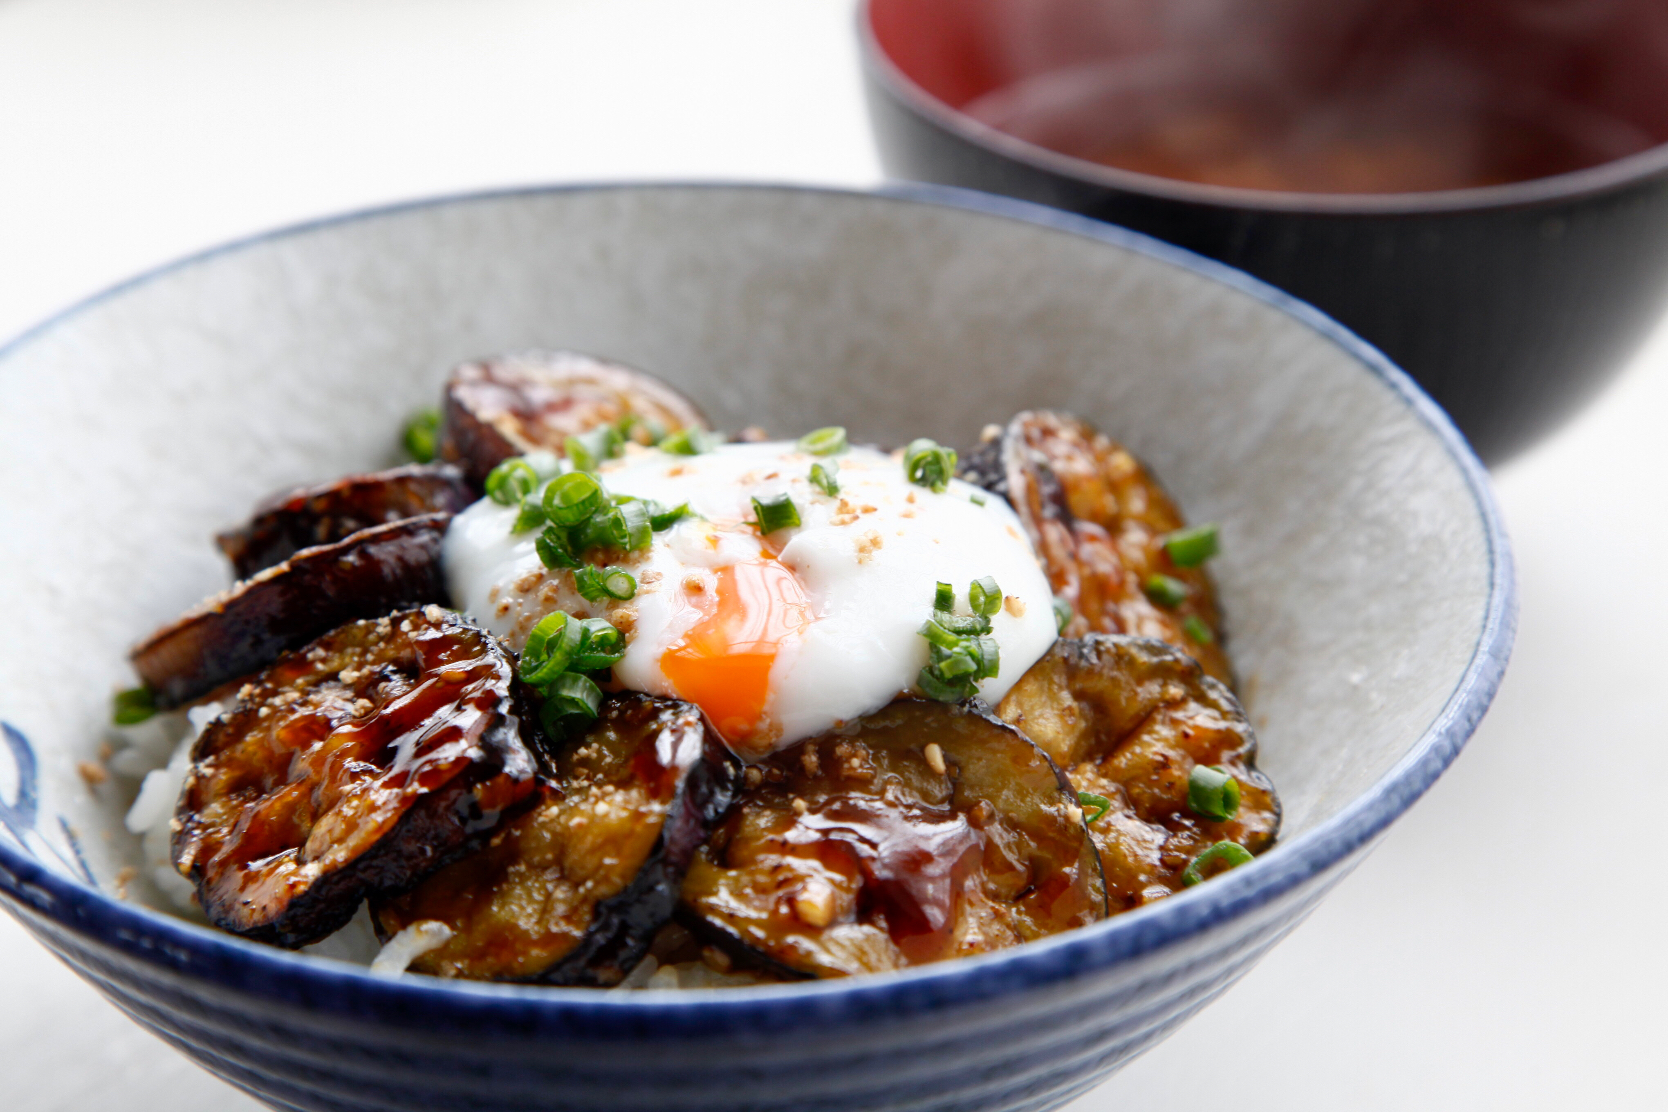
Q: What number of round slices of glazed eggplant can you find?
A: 8